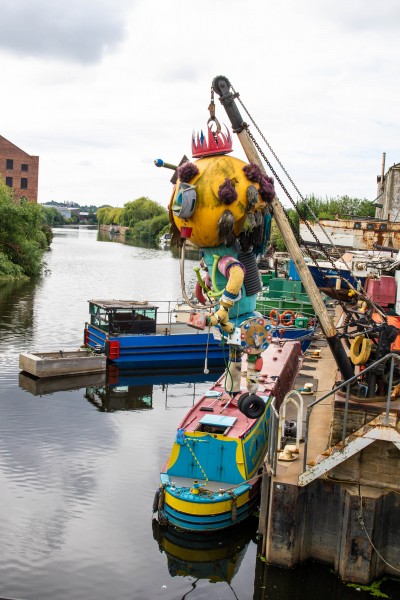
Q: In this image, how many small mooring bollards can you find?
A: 3